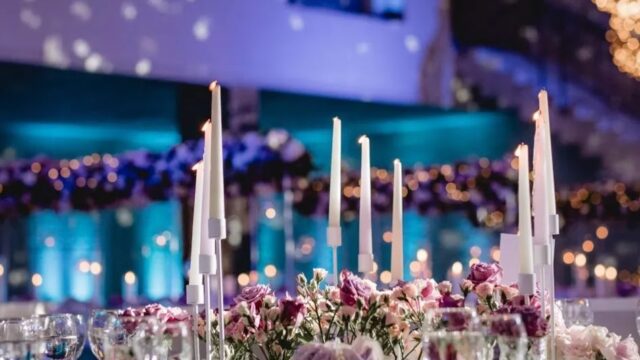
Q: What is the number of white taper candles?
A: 9